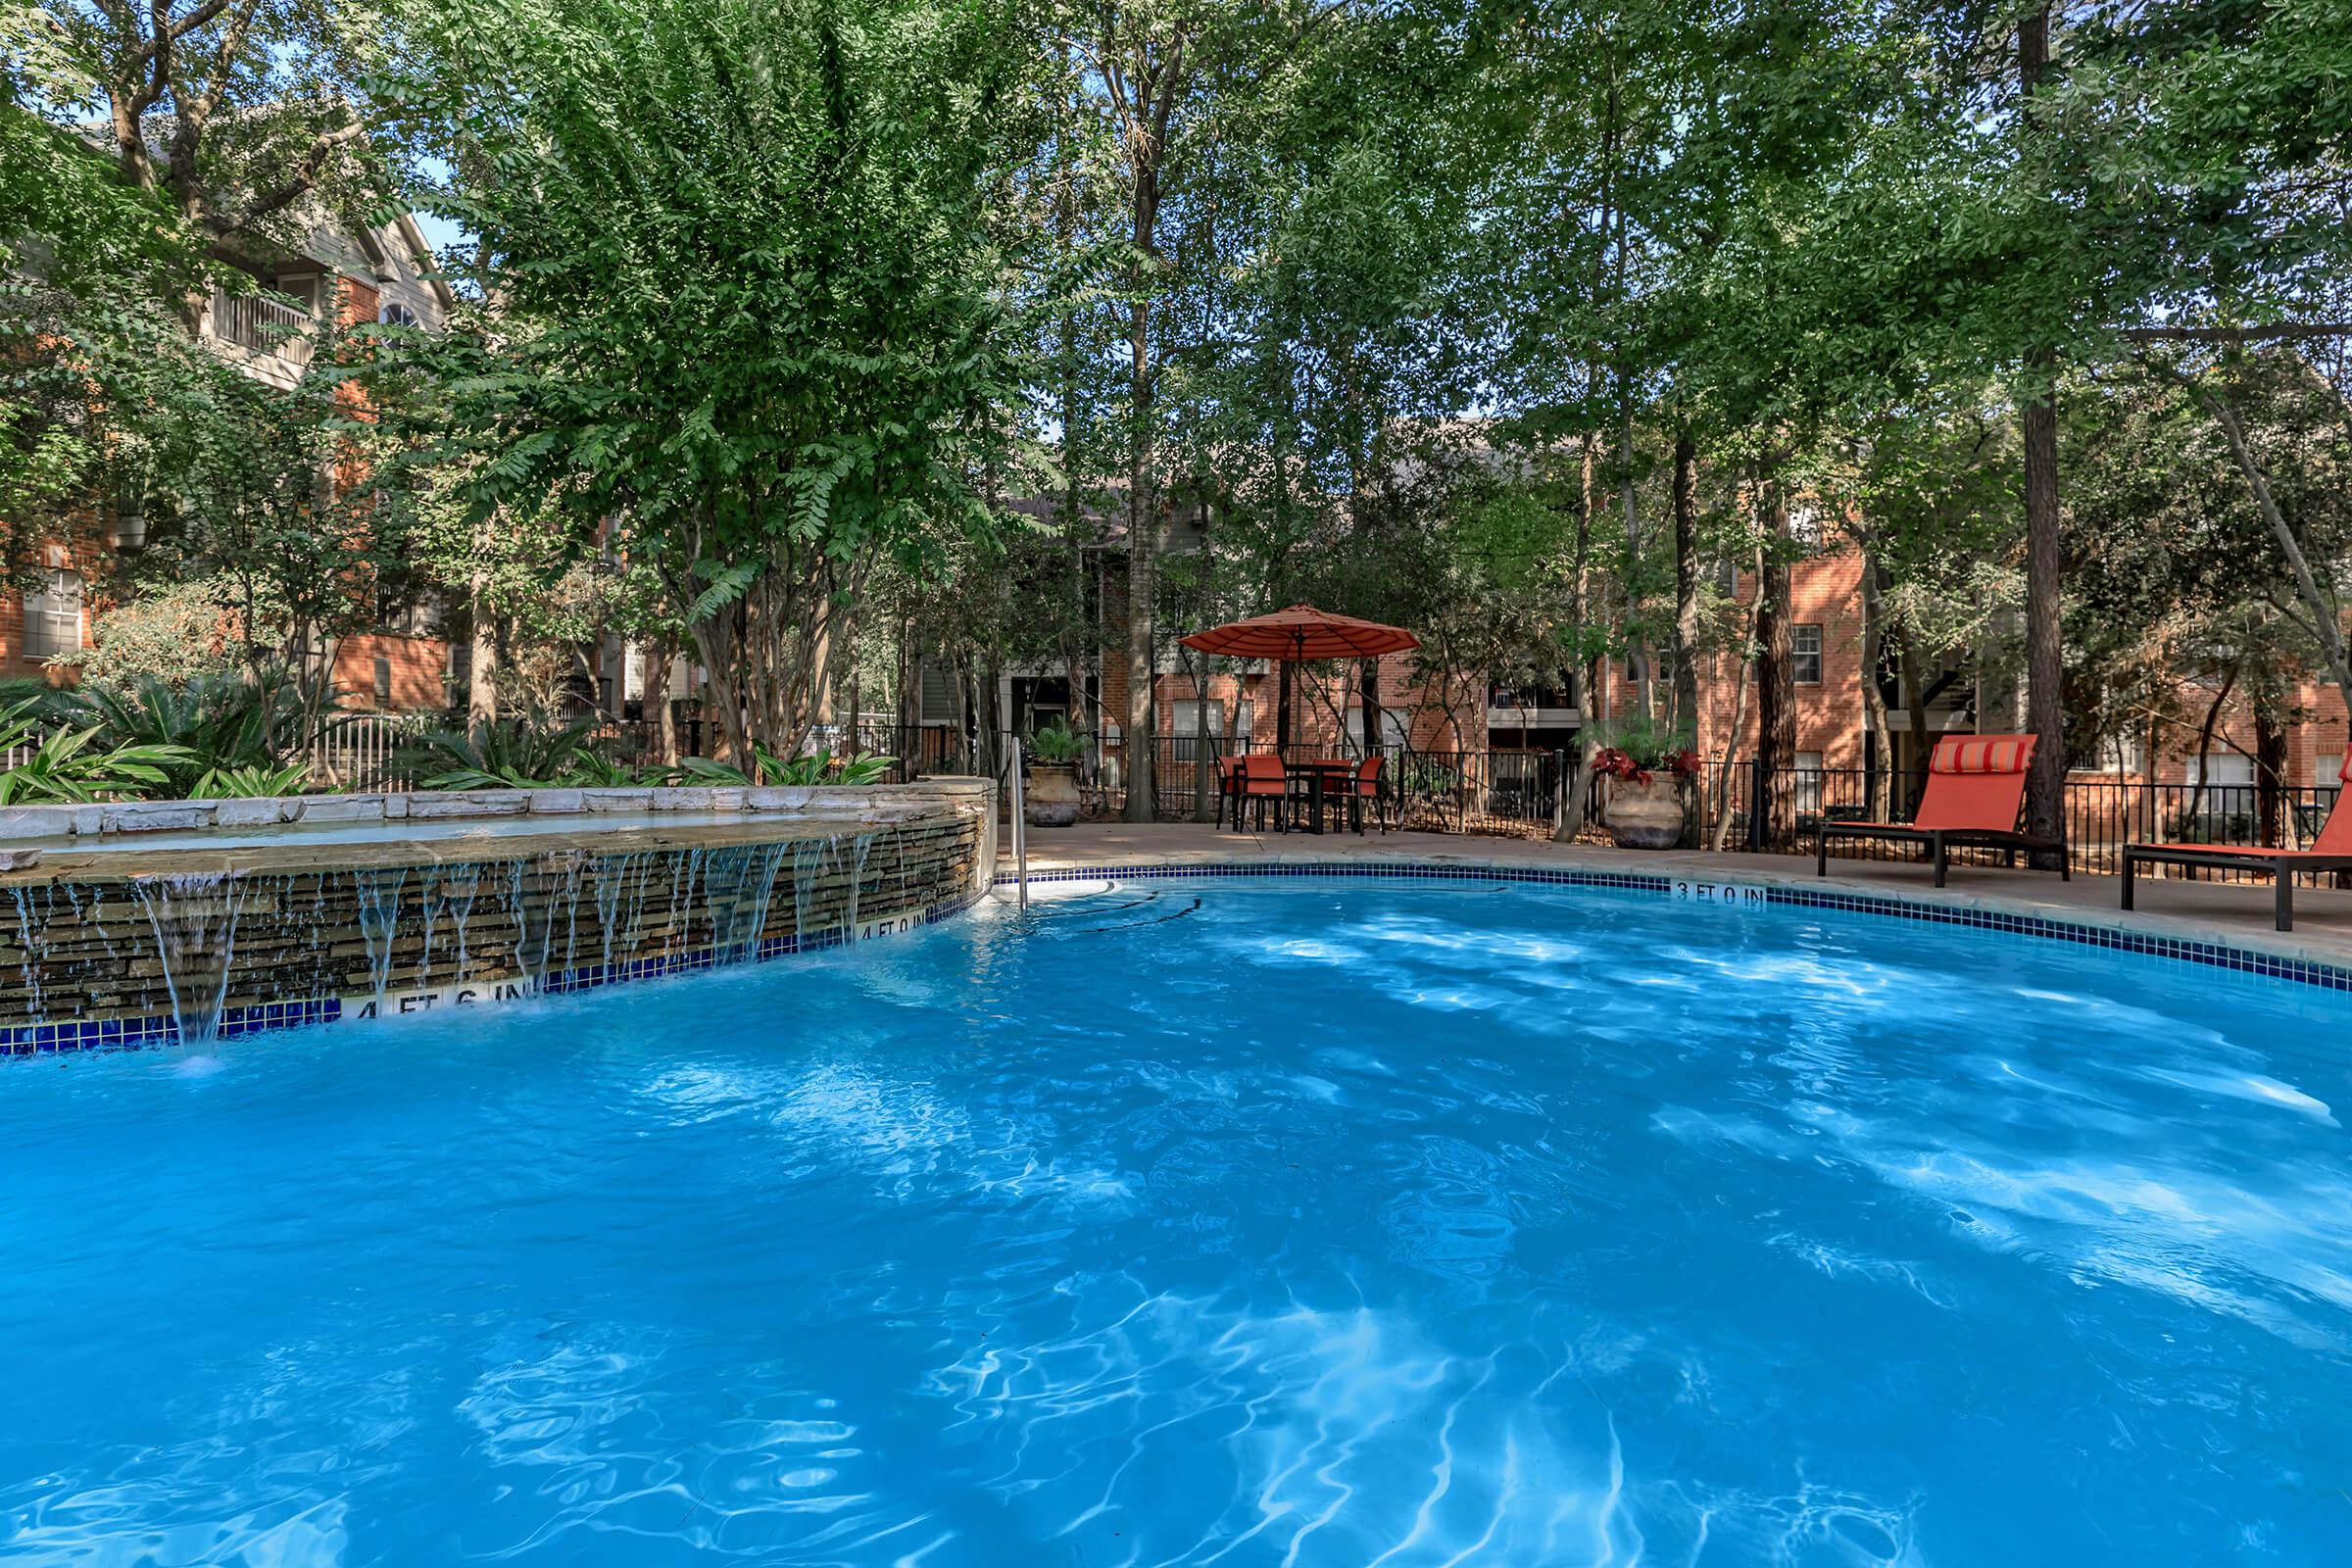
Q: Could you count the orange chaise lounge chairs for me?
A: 2